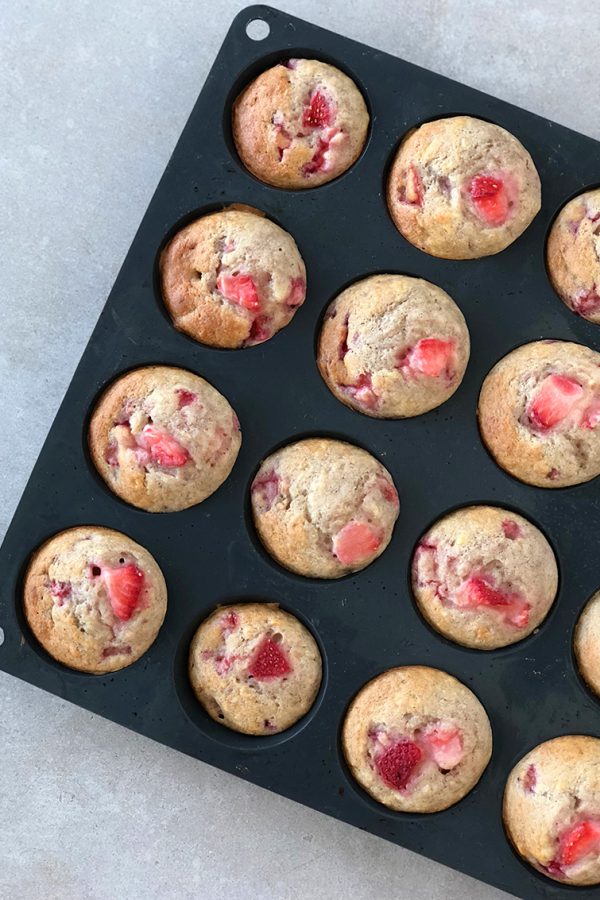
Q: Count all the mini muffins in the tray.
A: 14